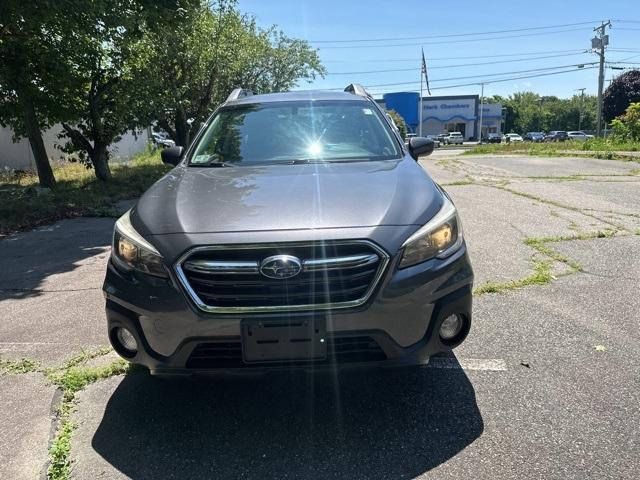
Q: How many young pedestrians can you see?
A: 0